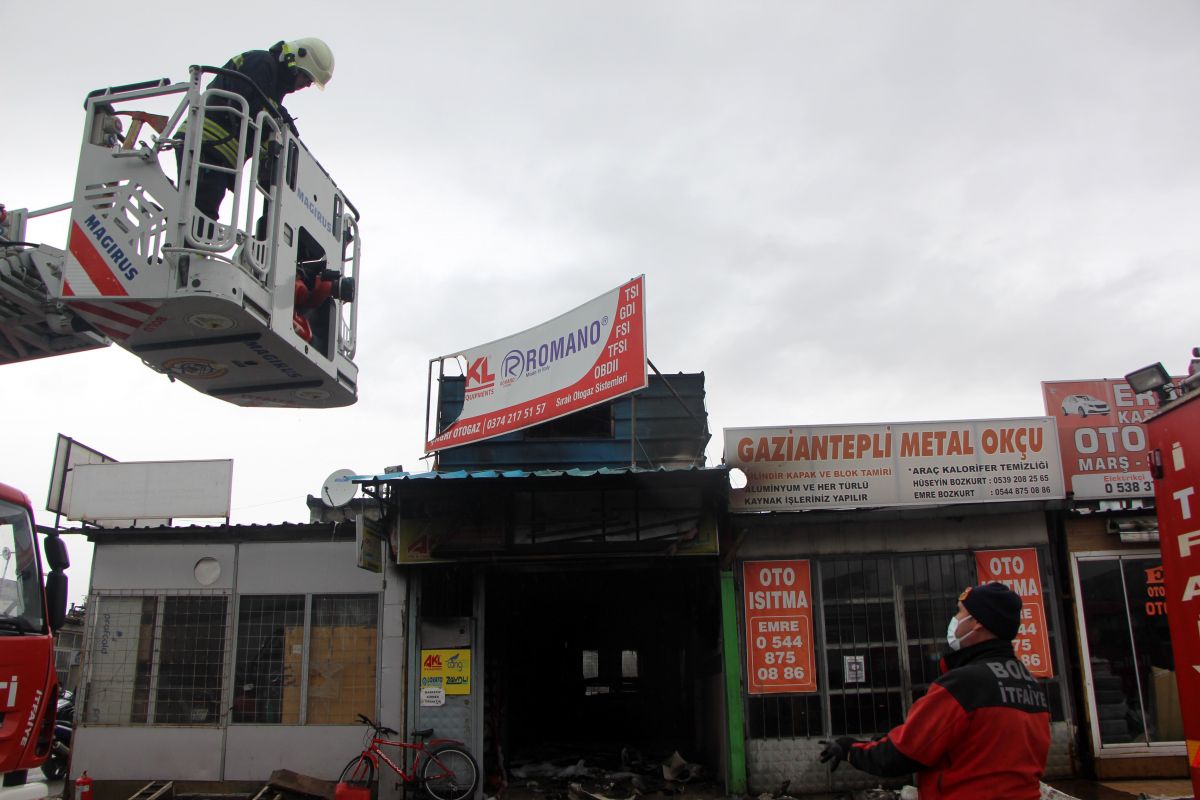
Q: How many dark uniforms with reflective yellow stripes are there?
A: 1